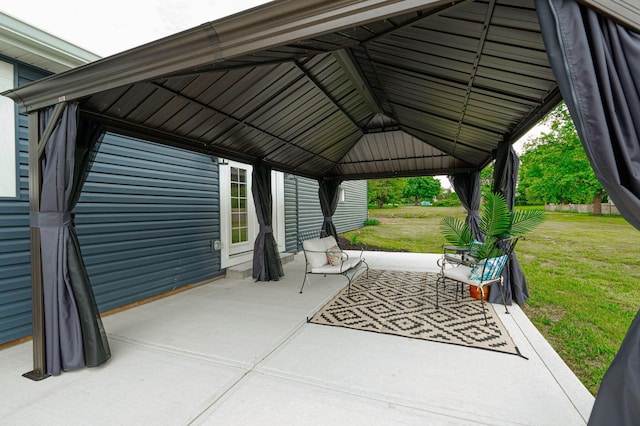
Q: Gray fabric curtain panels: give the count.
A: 6